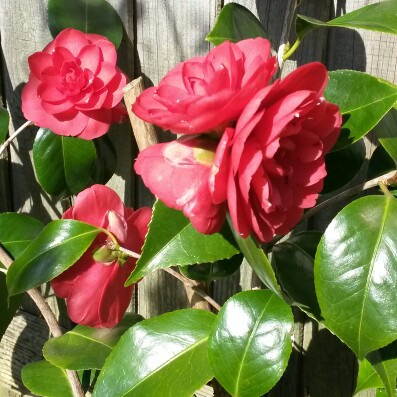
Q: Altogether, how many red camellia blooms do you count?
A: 5